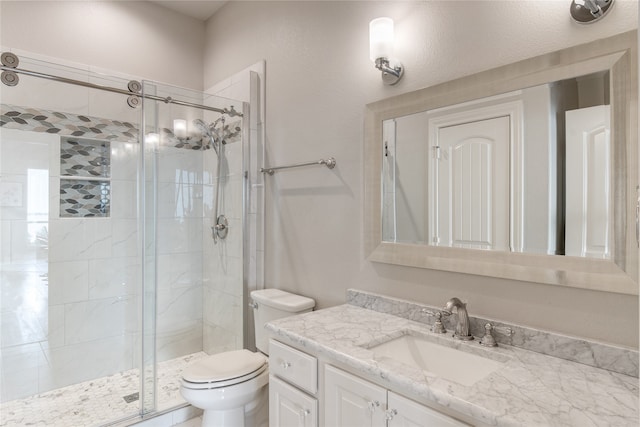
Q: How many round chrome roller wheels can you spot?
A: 4